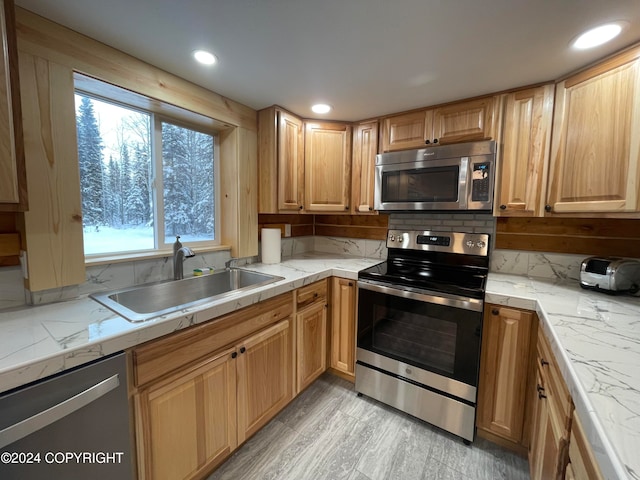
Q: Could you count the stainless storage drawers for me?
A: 1